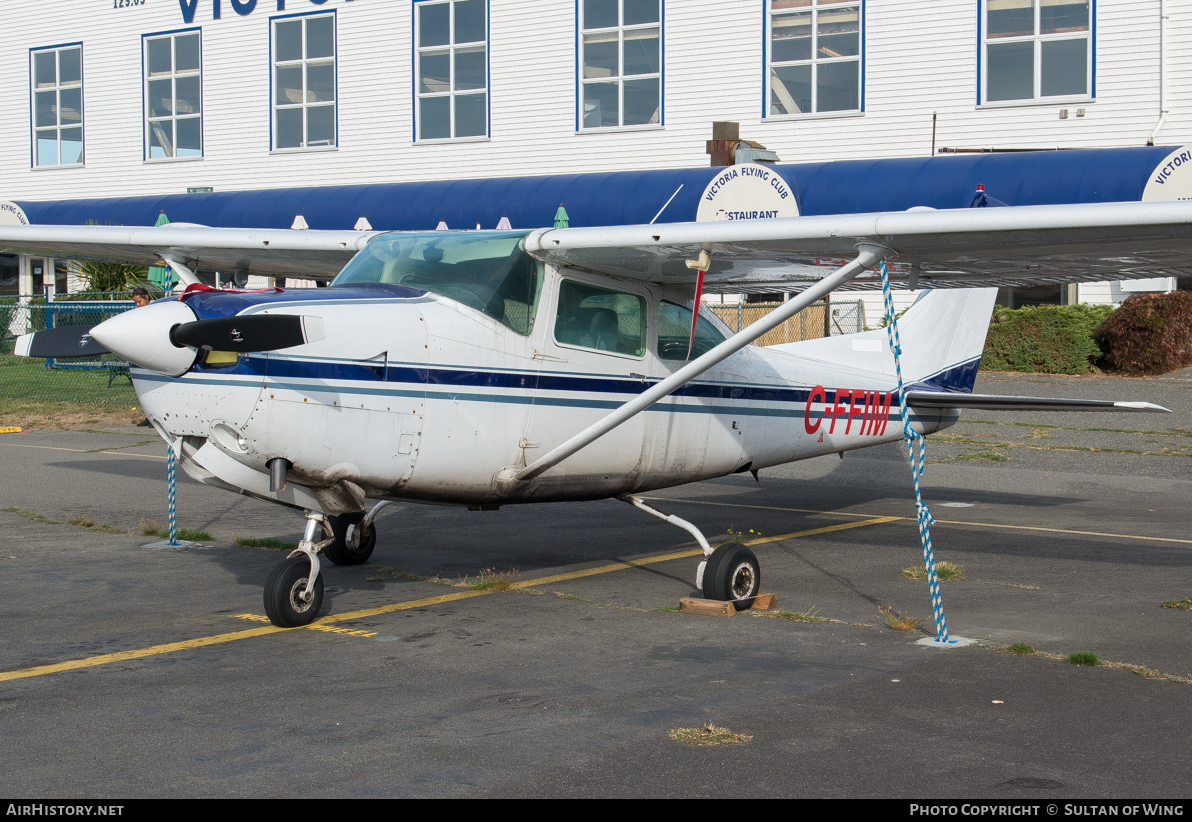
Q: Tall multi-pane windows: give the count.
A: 7